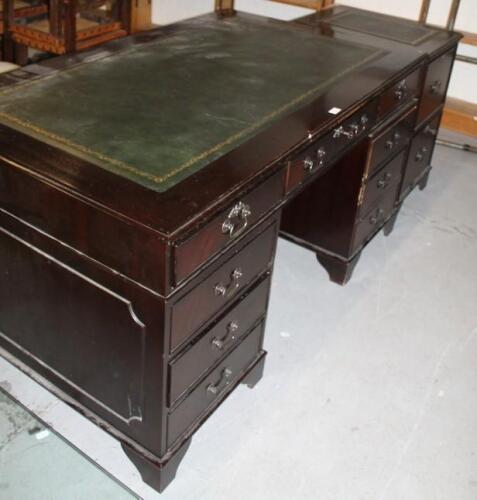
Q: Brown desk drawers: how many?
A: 11